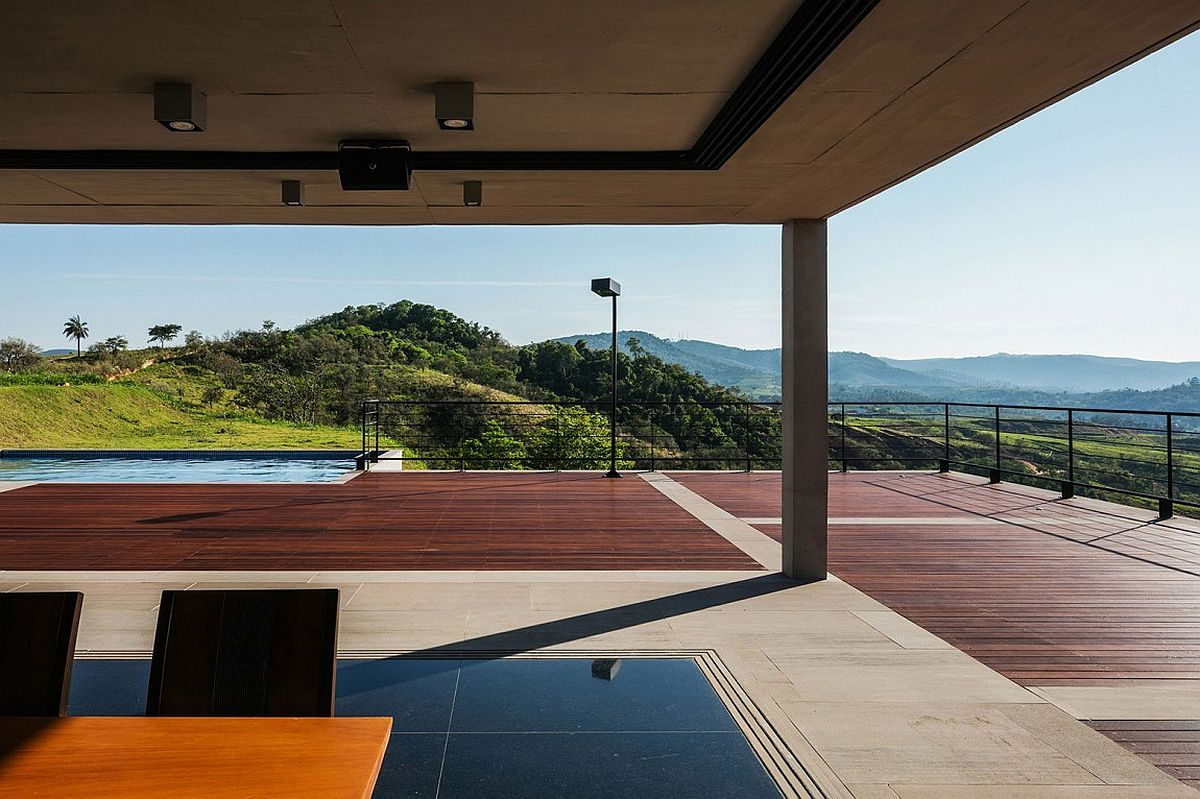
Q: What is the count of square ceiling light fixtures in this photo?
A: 4